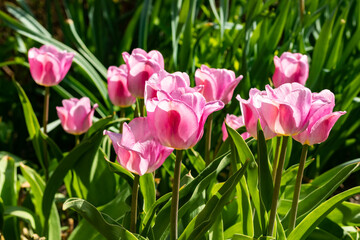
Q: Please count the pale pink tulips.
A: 13